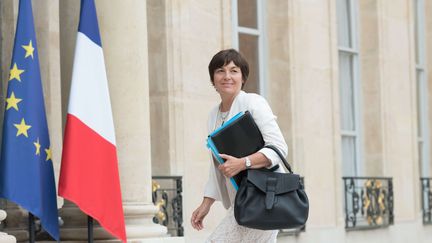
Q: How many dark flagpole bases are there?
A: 2